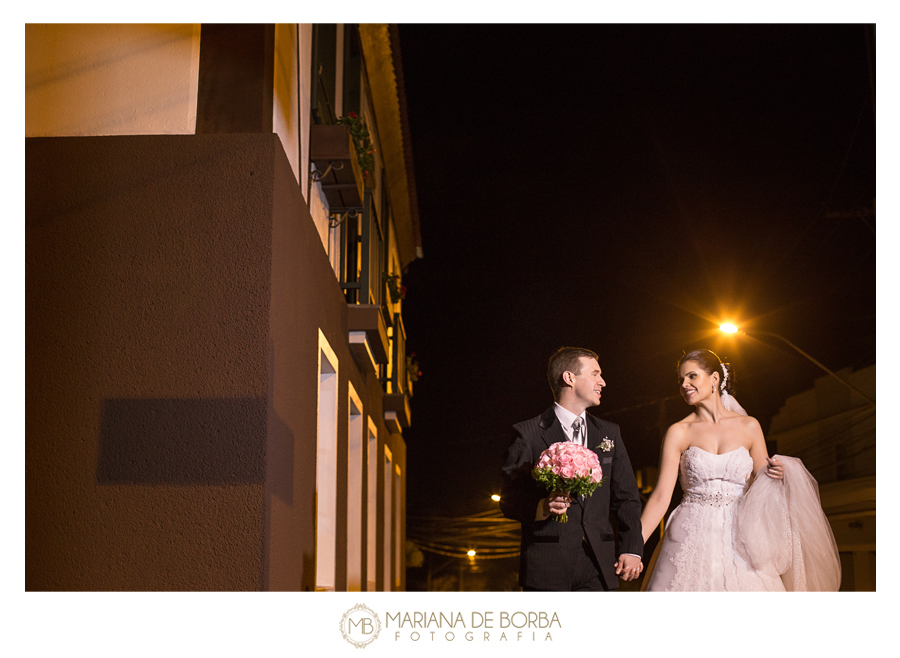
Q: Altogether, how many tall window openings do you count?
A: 5